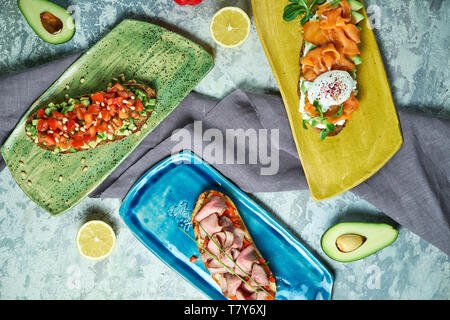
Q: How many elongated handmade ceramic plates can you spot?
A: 3